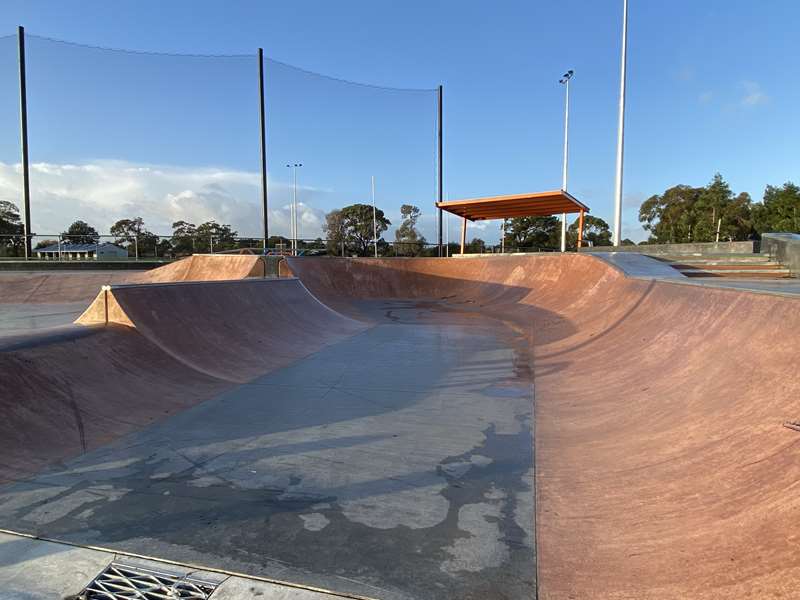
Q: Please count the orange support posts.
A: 2